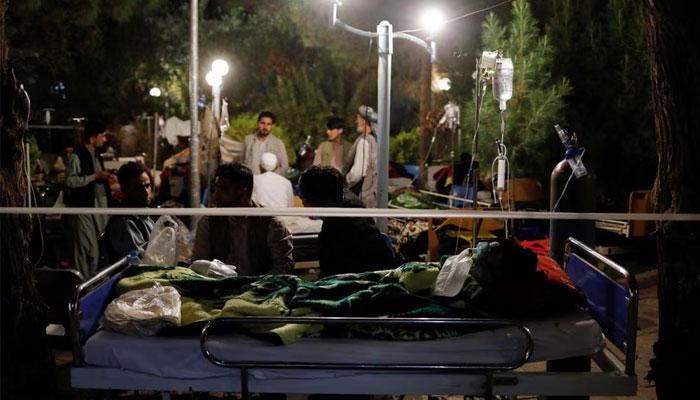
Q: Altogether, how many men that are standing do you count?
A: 4